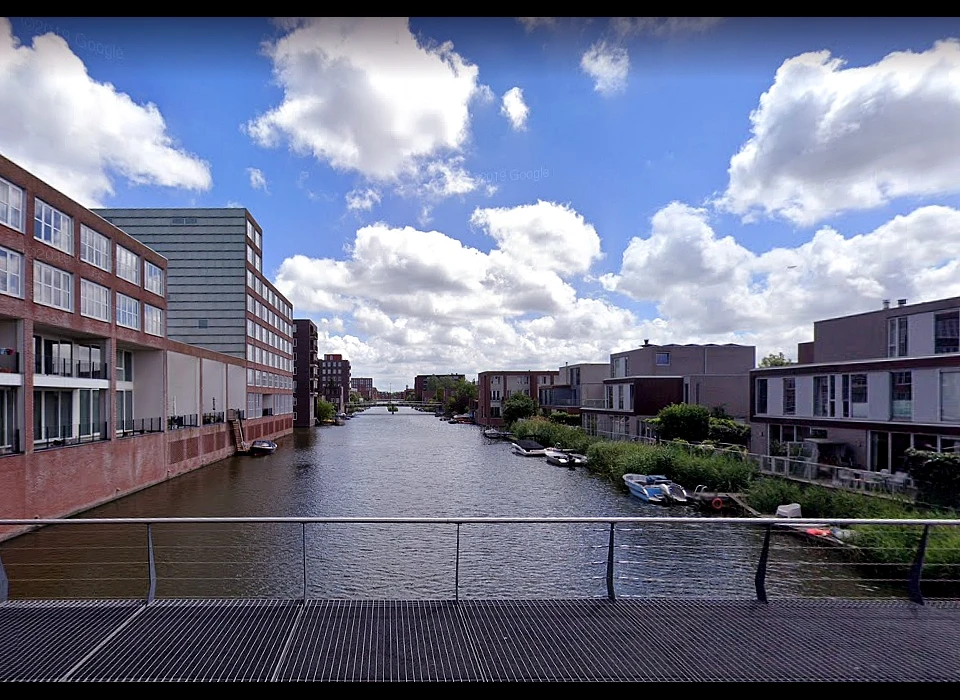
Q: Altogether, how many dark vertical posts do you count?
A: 7